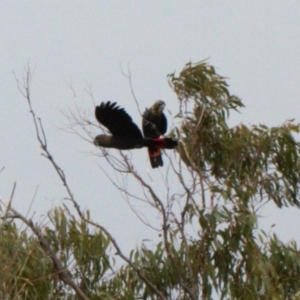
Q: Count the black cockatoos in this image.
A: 2